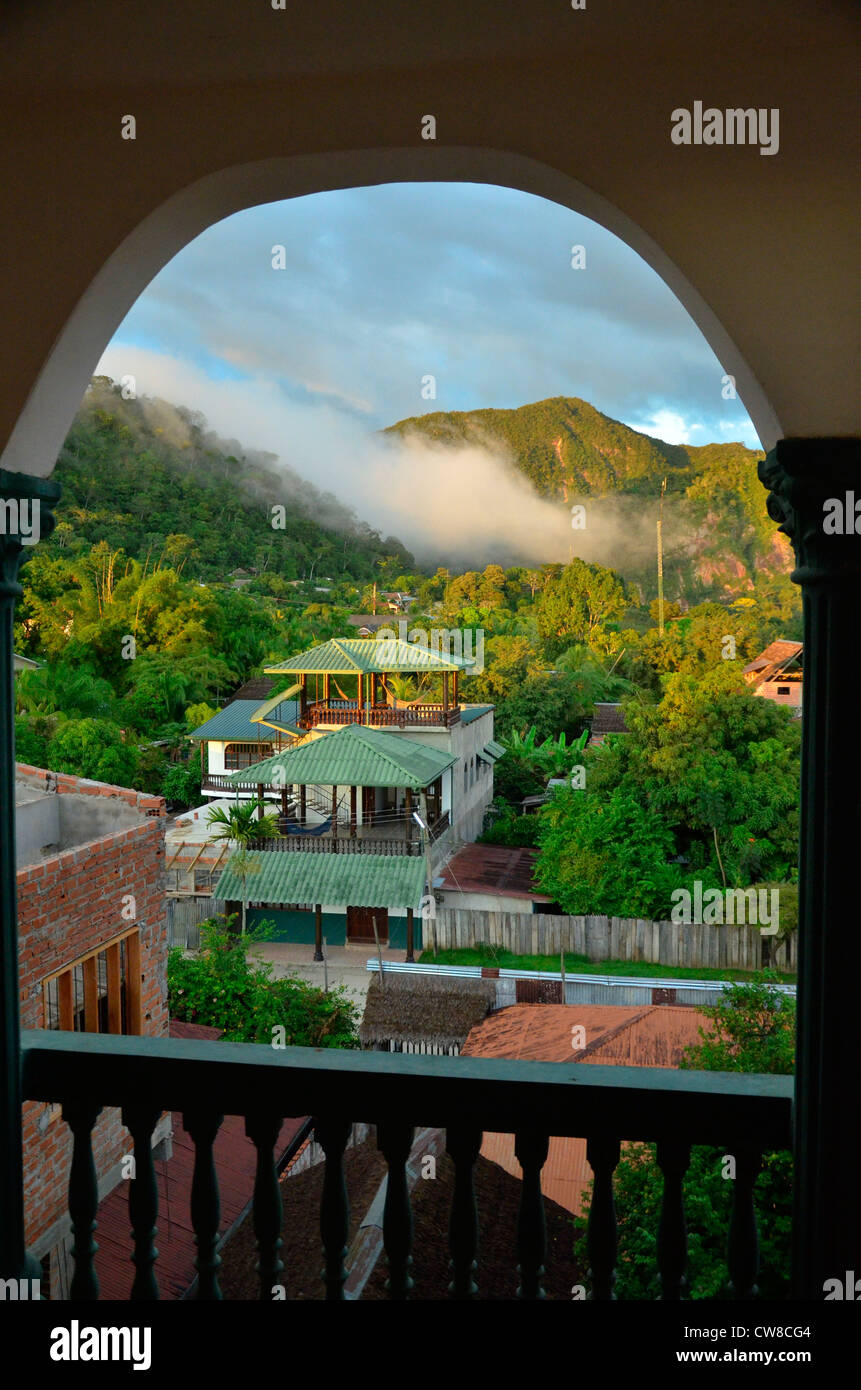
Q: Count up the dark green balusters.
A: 11